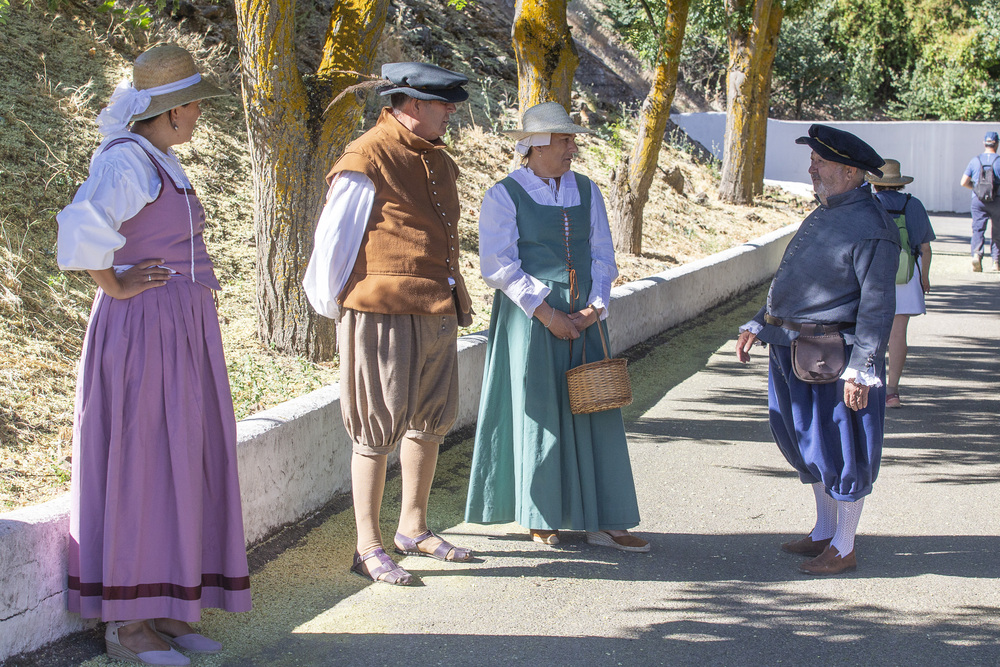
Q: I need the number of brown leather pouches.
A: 1